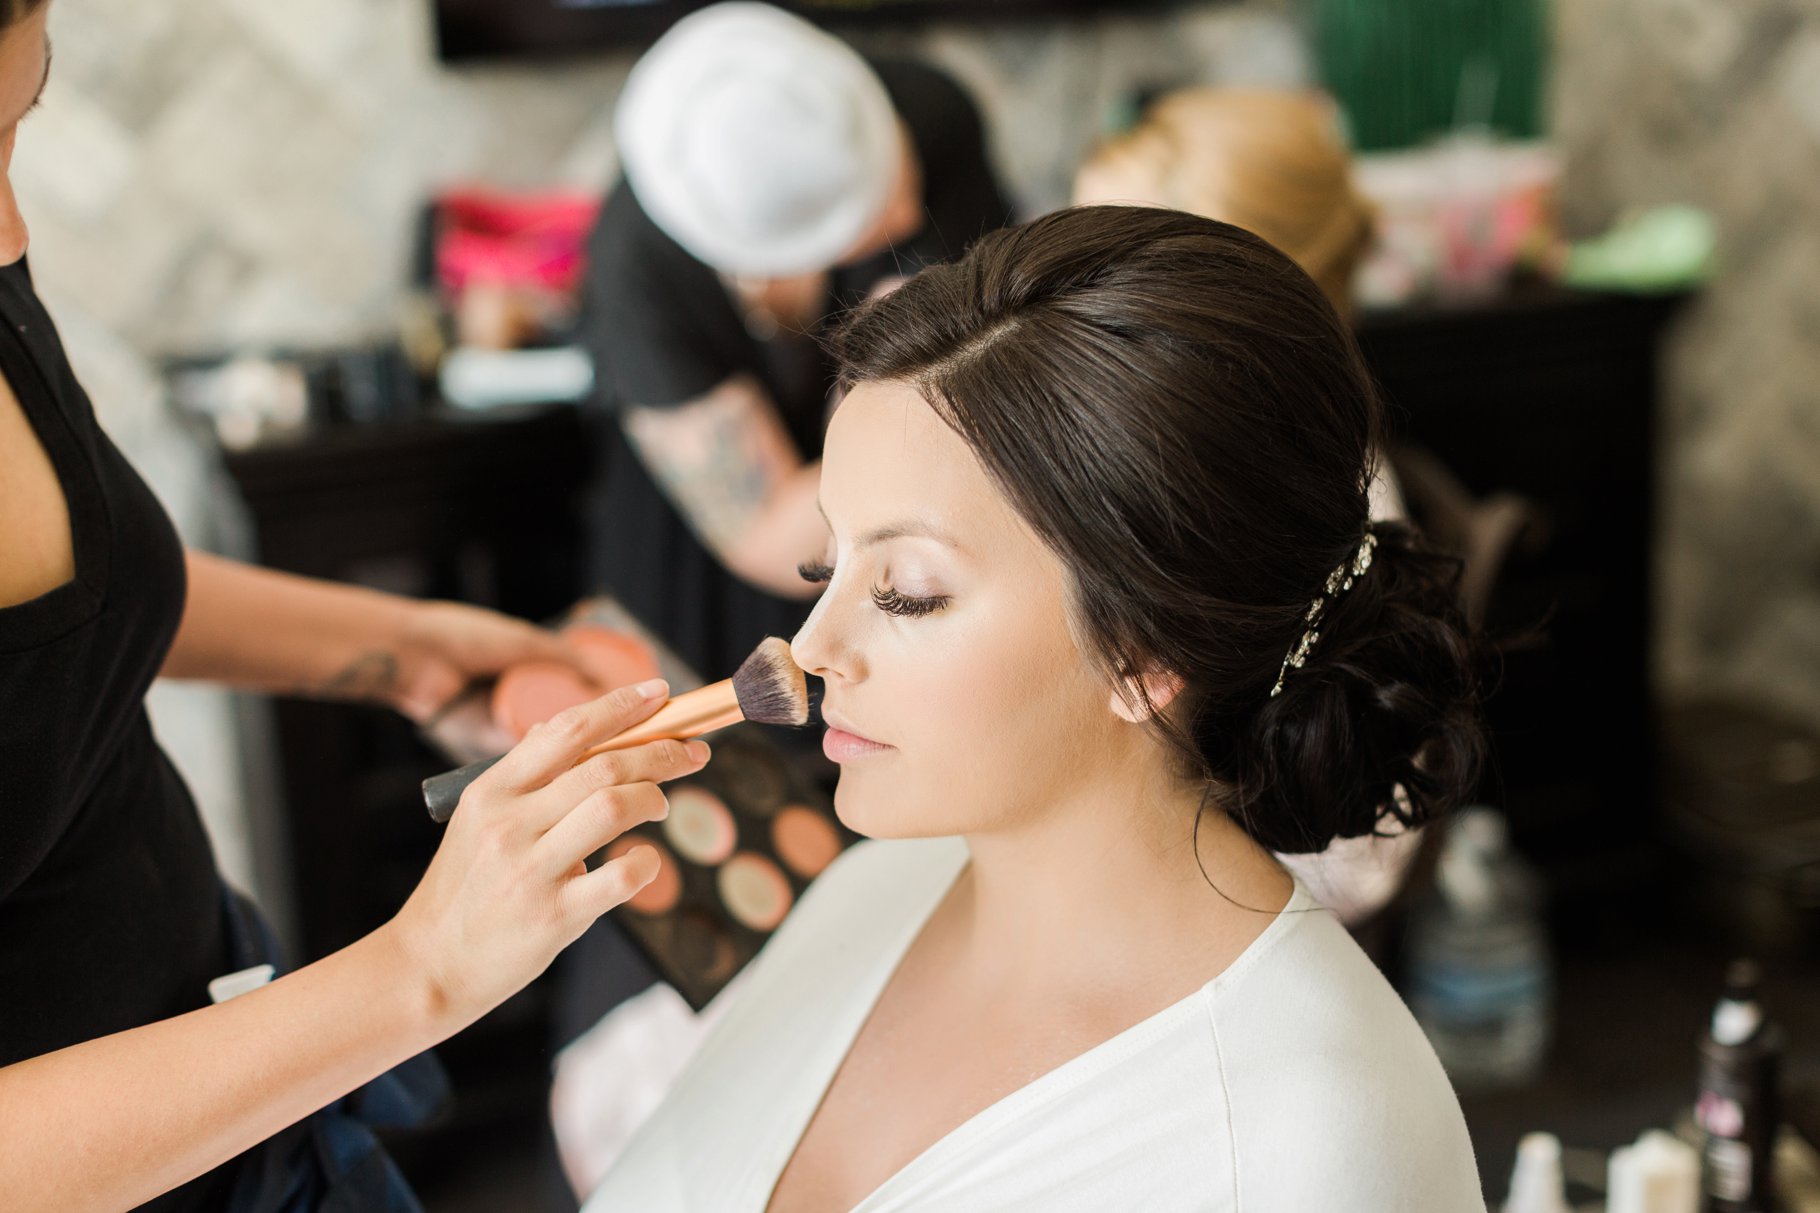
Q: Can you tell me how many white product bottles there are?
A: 2